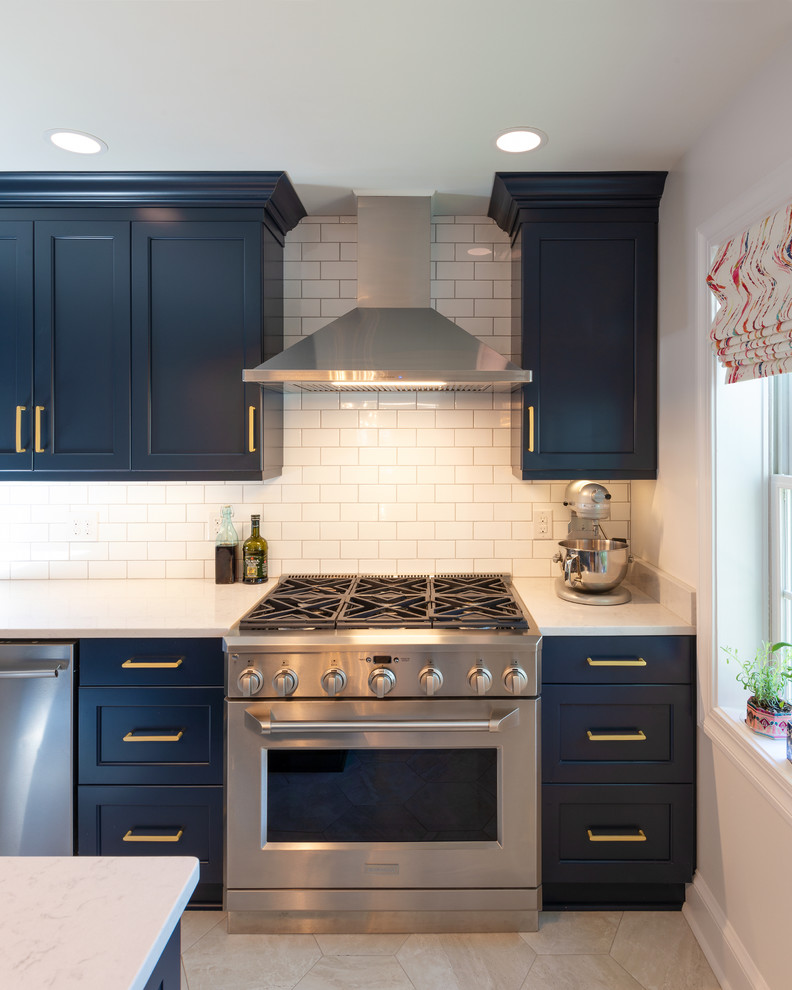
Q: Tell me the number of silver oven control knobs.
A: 7